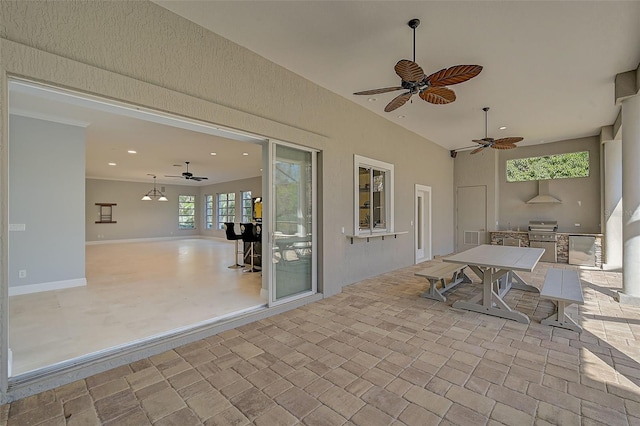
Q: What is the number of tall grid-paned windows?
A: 4